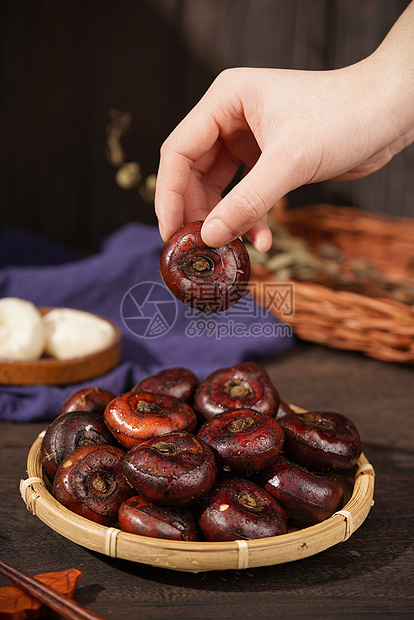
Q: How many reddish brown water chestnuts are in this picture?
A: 14